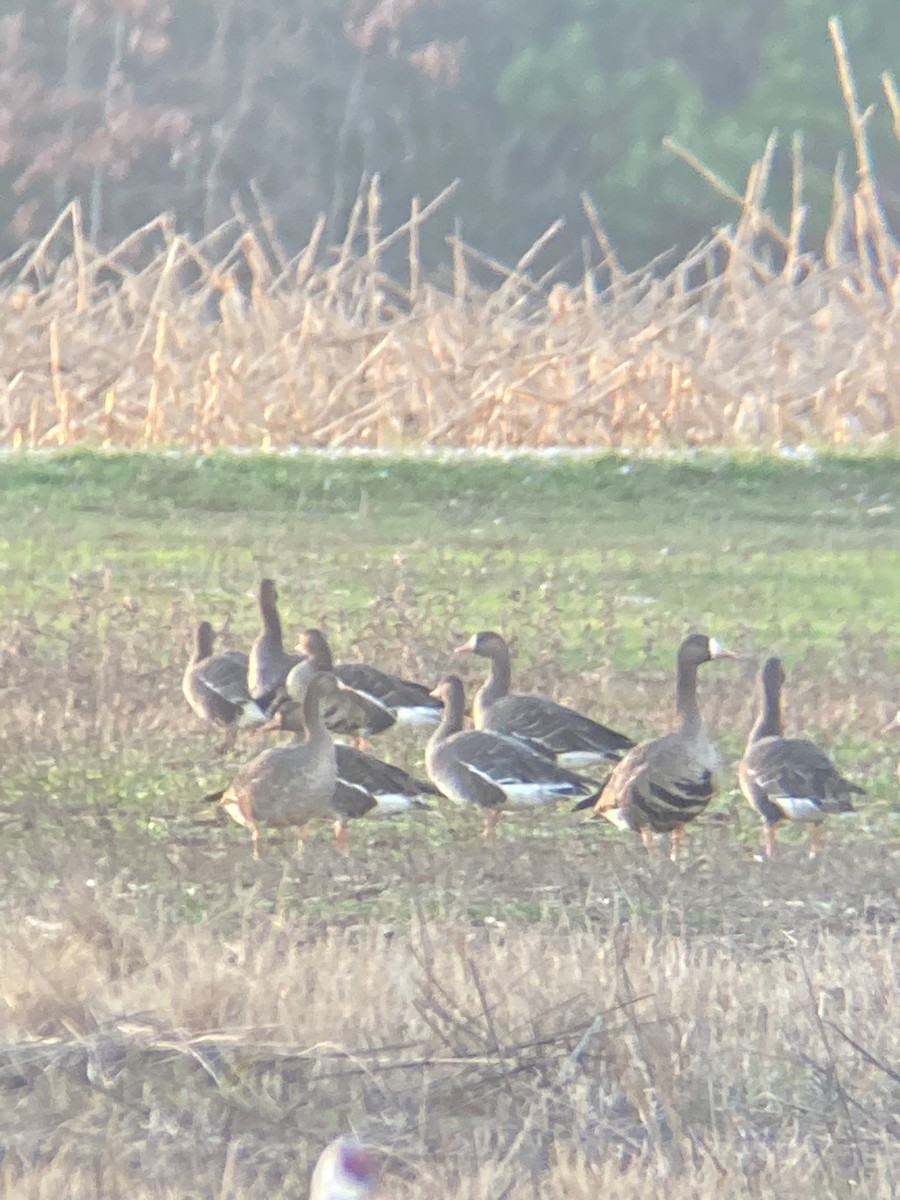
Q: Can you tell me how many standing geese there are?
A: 9